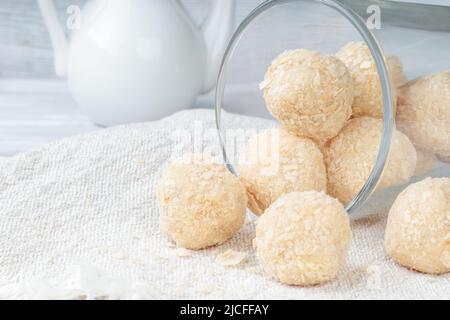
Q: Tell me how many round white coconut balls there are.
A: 8